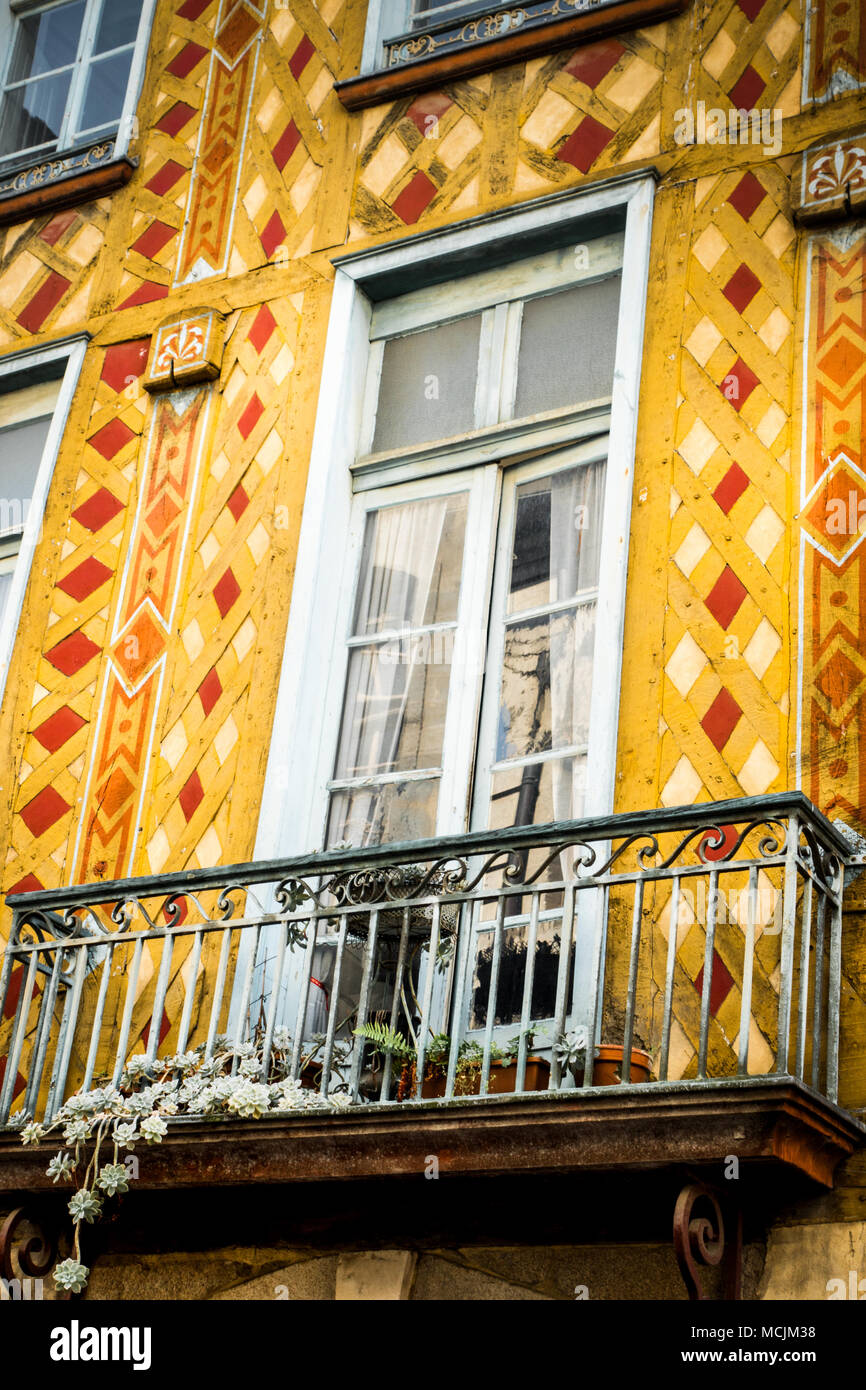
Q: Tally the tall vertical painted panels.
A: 4